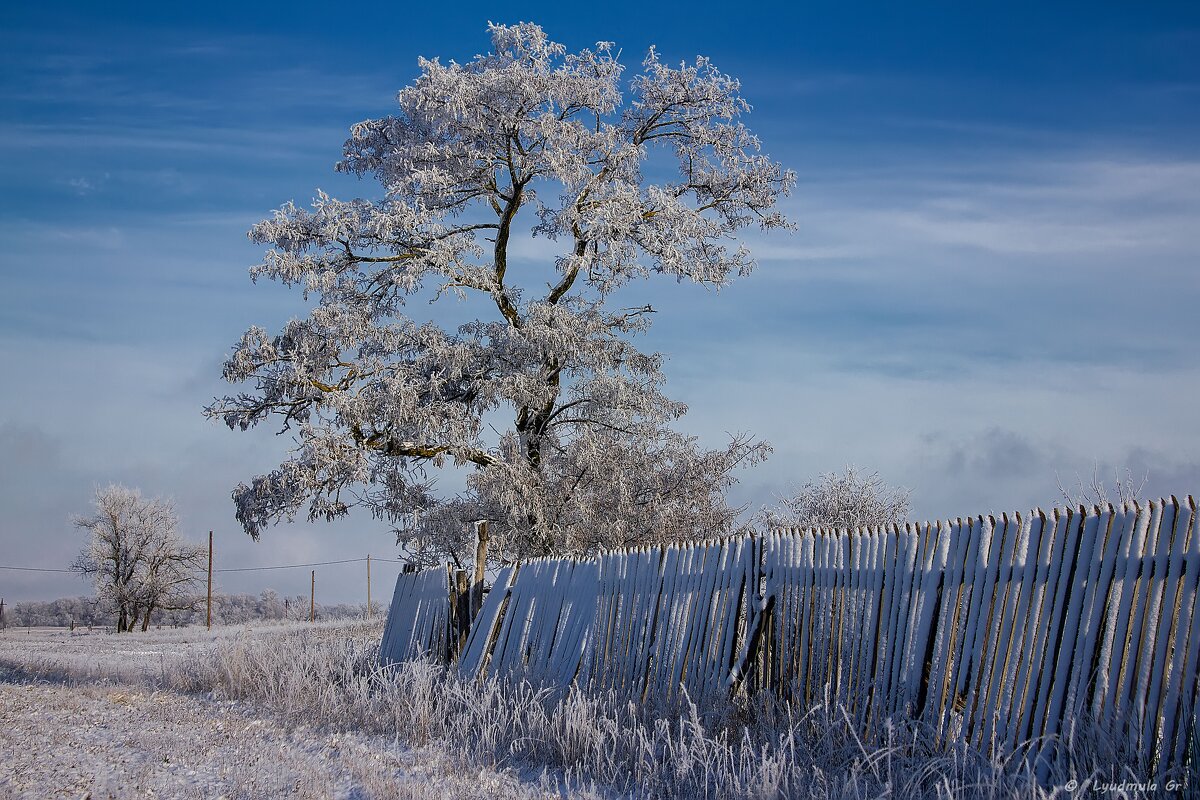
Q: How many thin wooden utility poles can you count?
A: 3